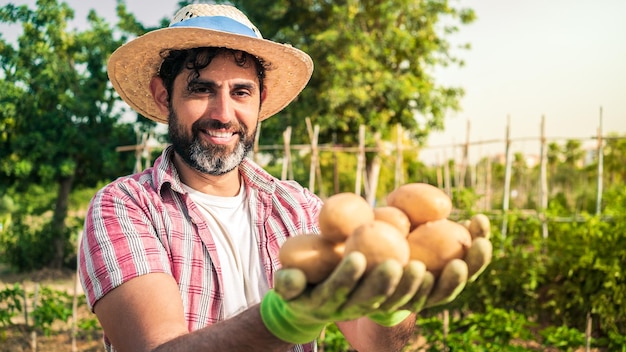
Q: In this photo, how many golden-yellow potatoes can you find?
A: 6